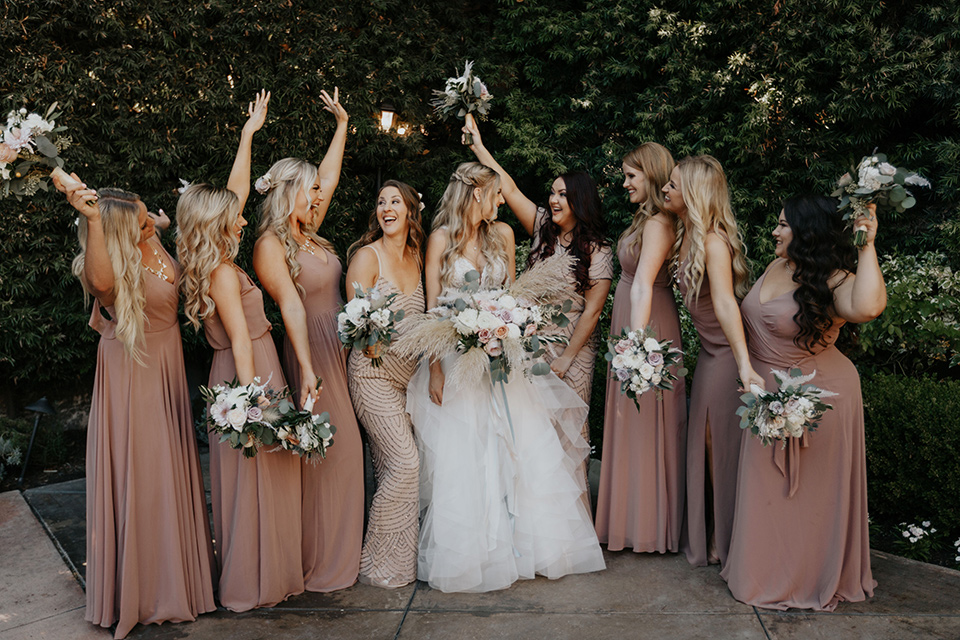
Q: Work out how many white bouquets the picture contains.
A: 9